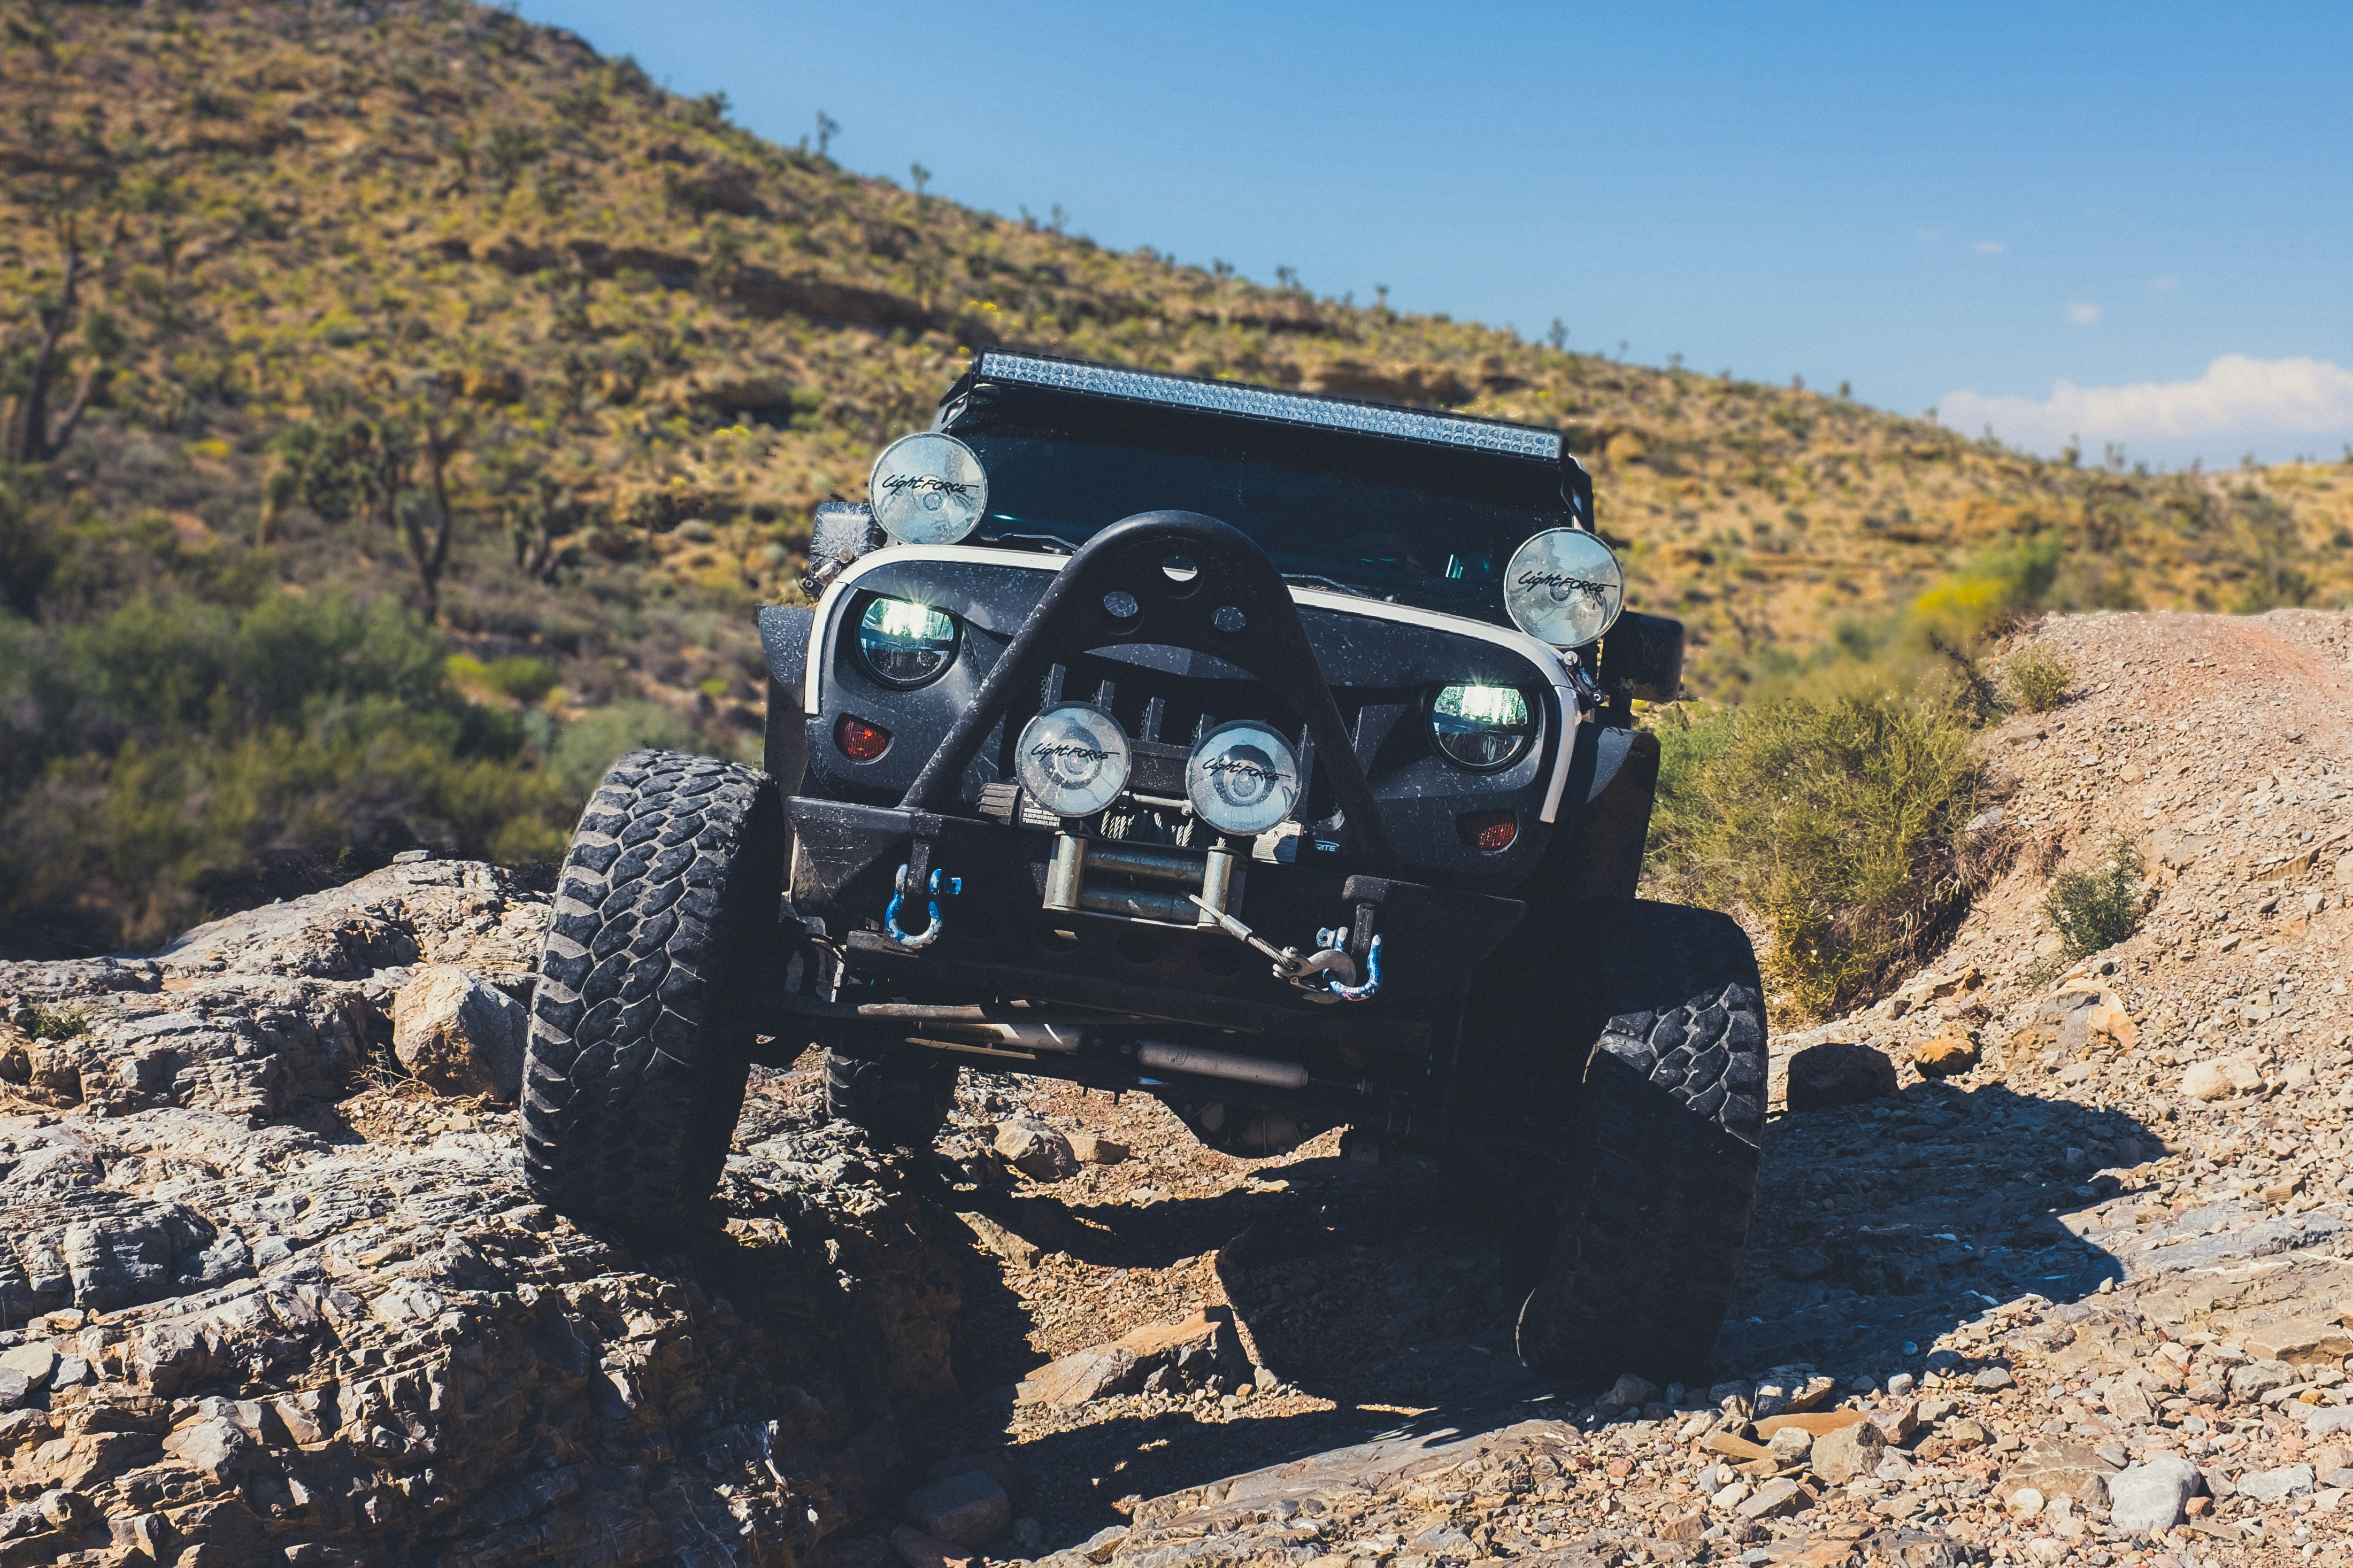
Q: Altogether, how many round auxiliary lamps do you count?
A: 4